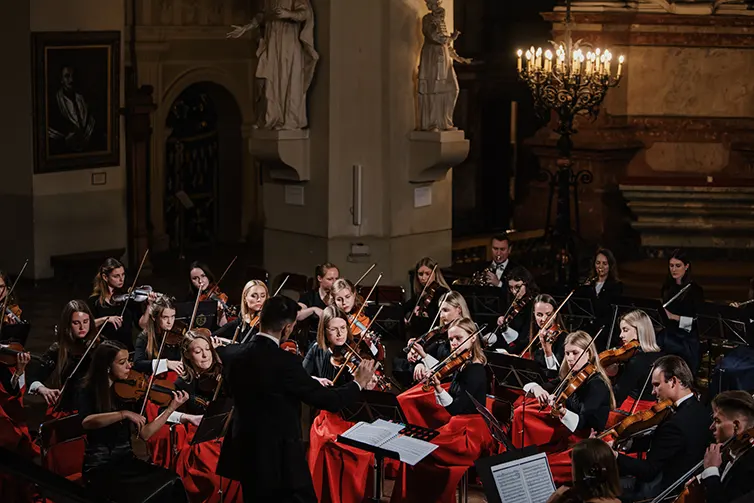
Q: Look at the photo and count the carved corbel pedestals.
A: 2